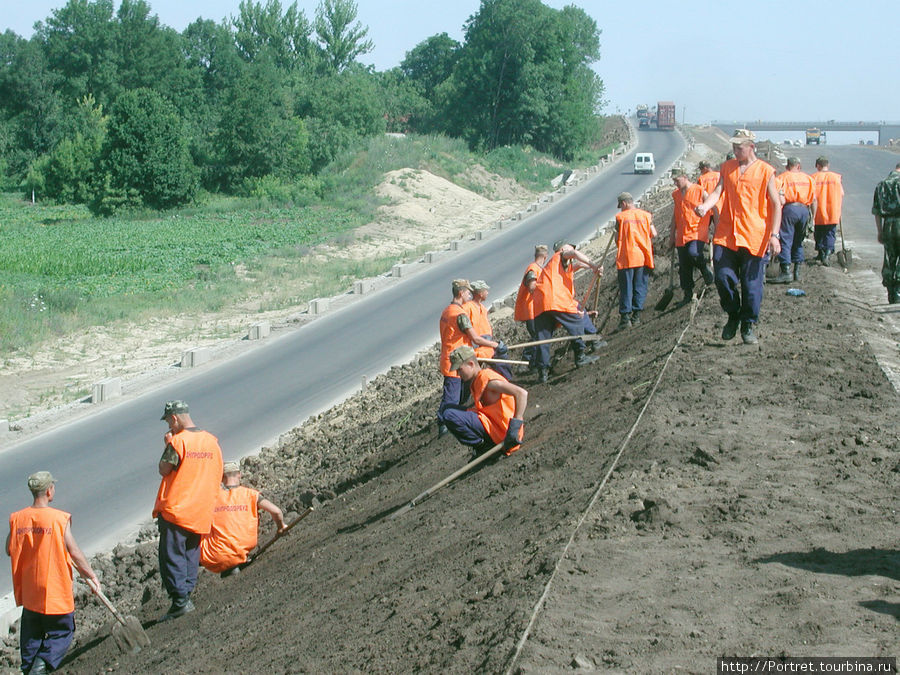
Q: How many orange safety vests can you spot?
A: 14